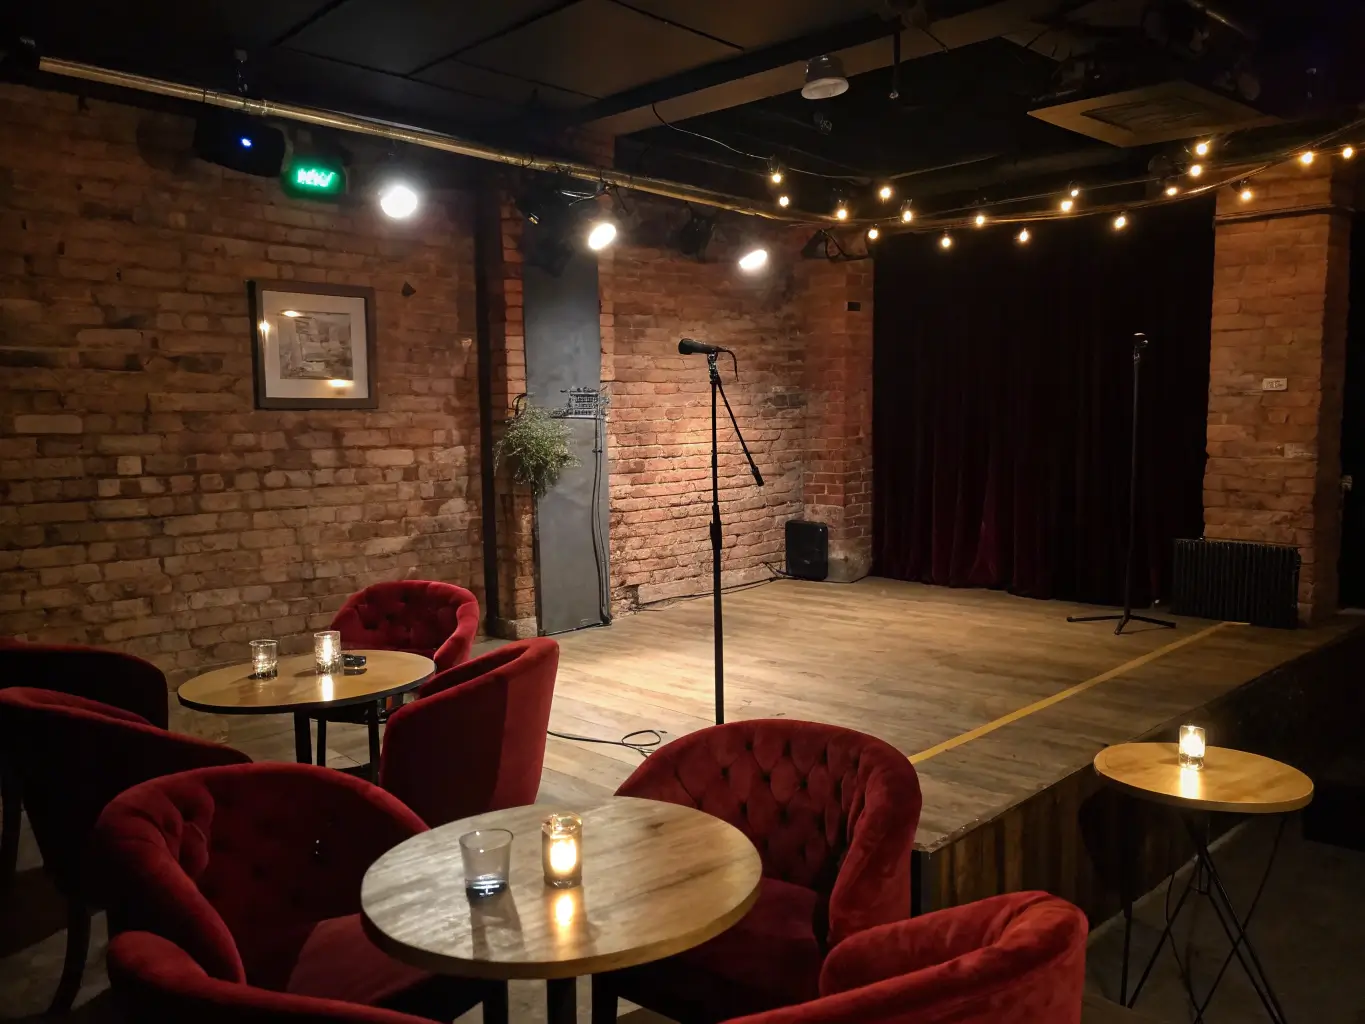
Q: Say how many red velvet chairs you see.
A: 8